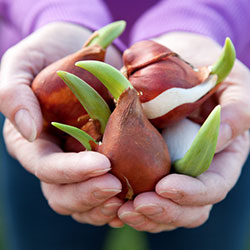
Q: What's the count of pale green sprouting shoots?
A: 6